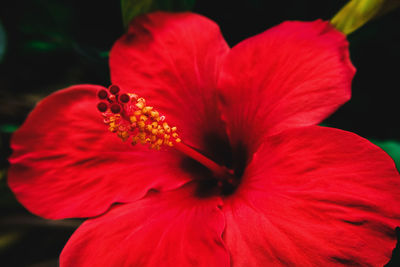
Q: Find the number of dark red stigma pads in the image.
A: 5